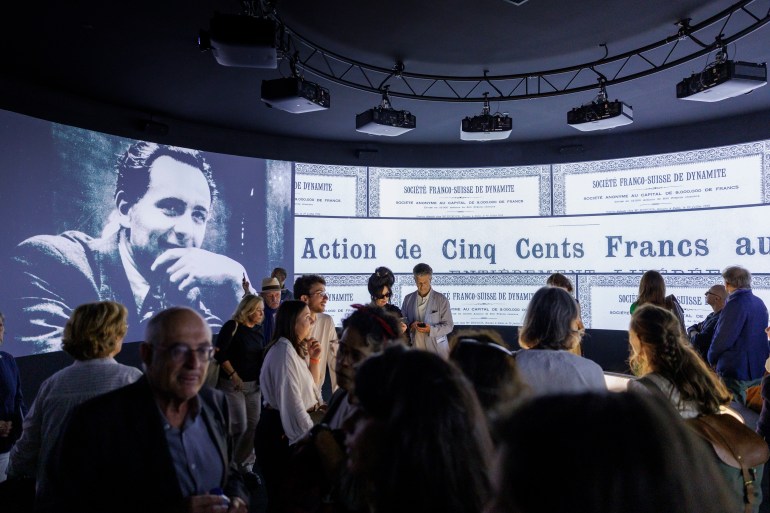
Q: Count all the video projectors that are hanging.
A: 6